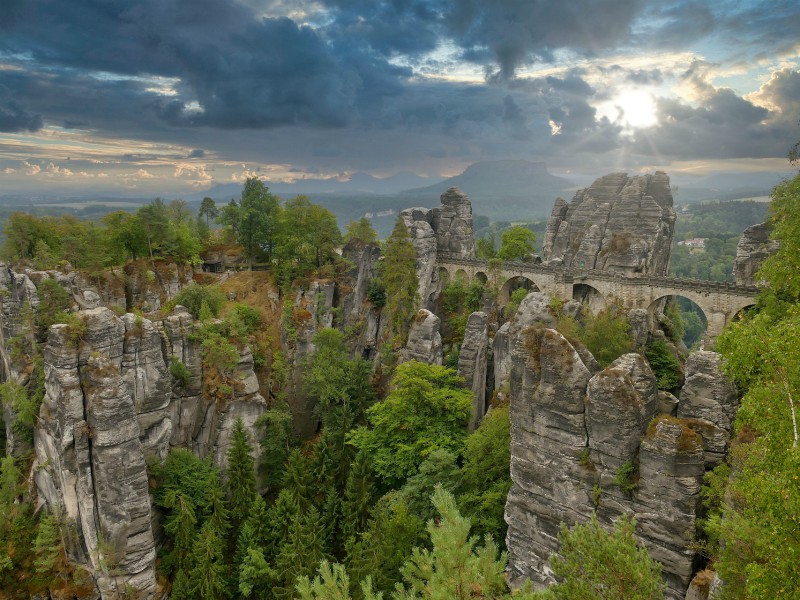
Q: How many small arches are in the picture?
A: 3